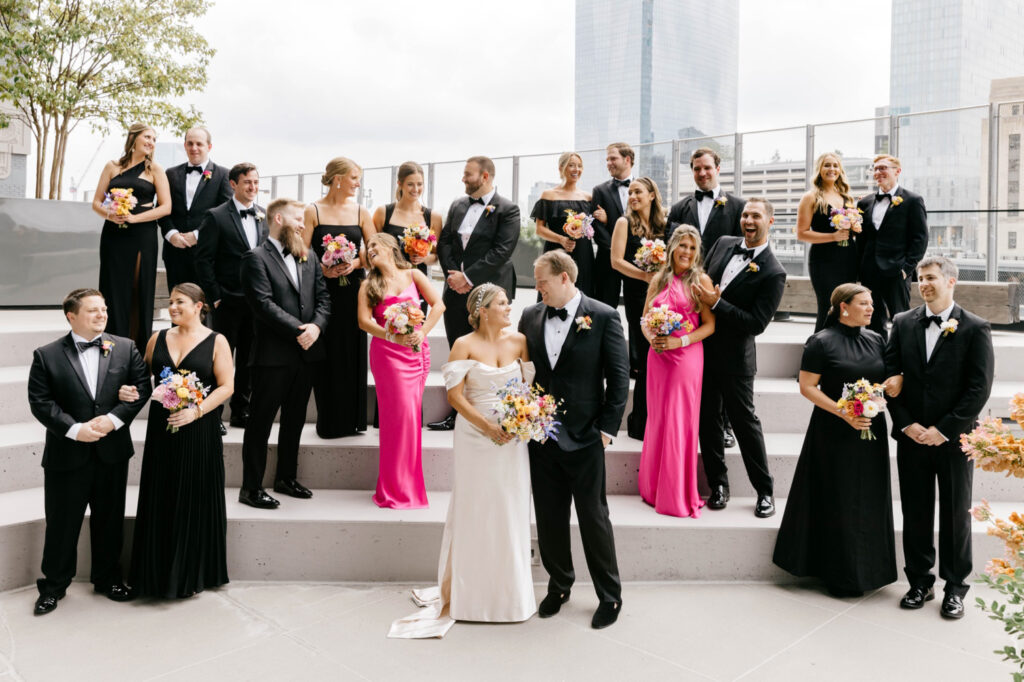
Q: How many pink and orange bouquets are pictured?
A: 11